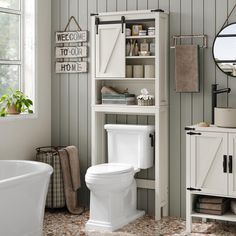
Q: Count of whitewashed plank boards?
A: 3